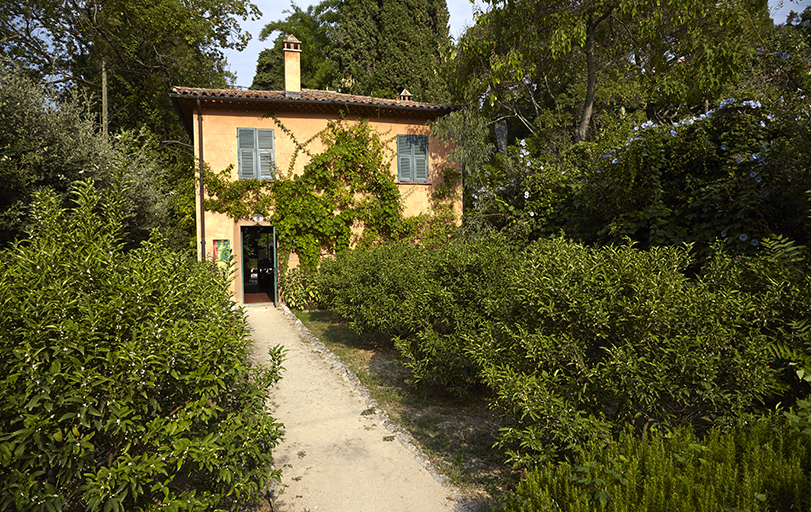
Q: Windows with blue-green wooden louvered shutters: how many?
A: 2